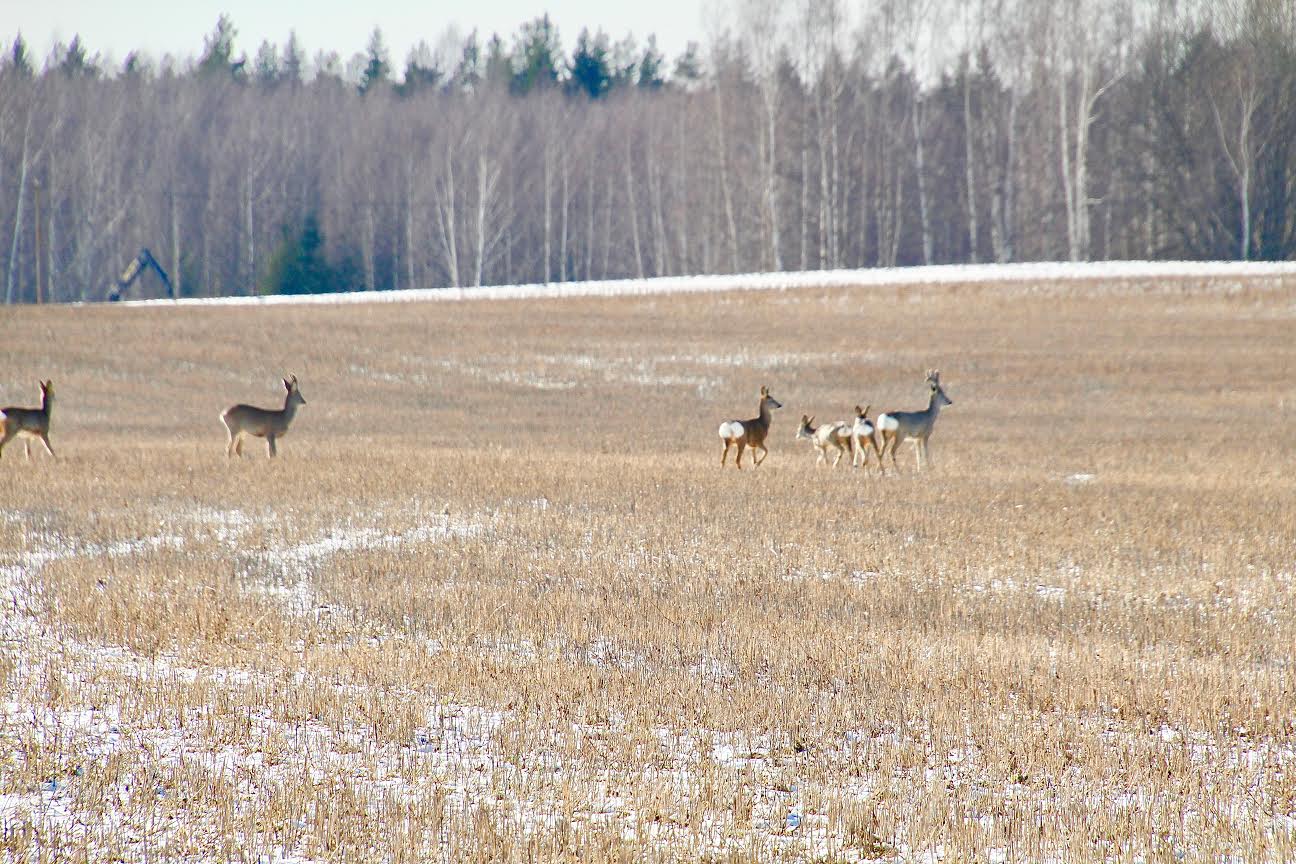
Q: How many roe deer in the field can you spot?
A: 6